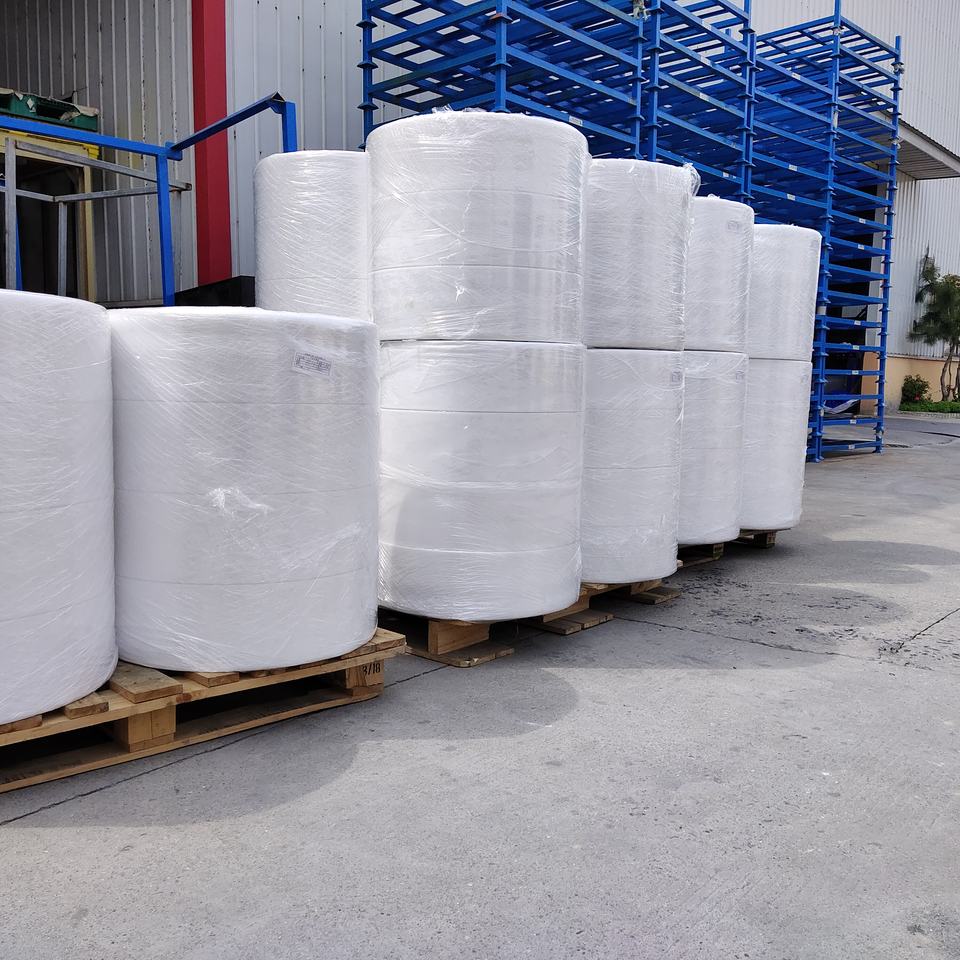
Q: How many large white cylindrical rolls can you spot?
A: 11